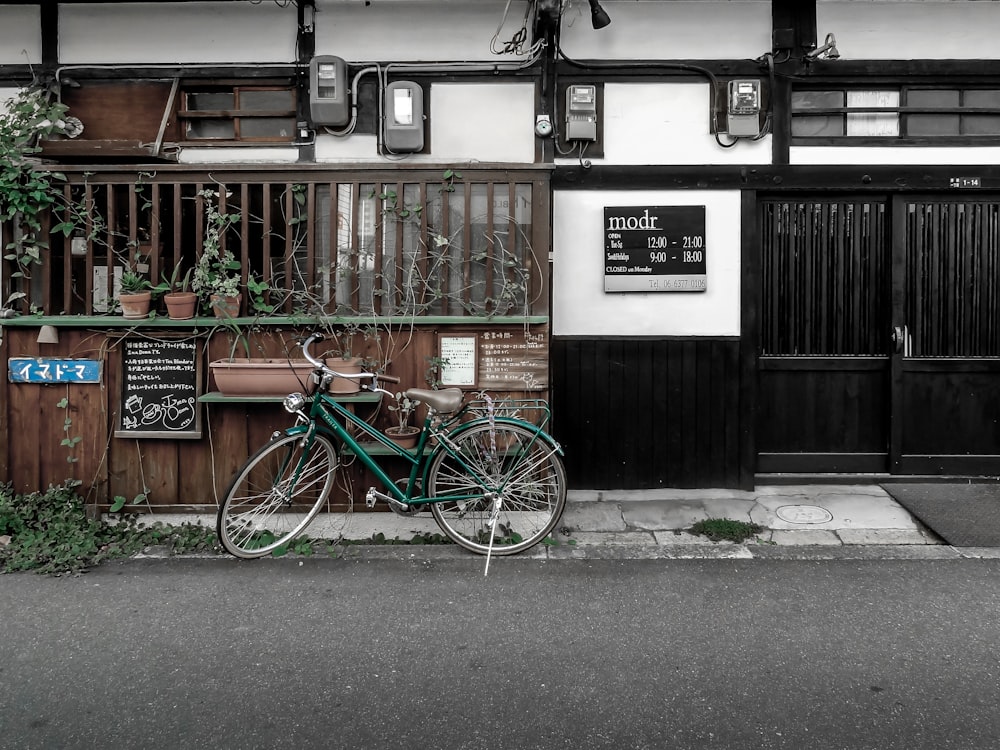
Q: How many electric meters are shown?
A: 4